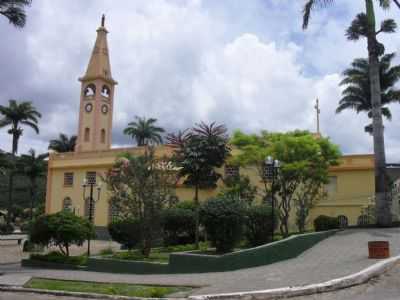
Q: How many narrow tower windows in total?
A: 2